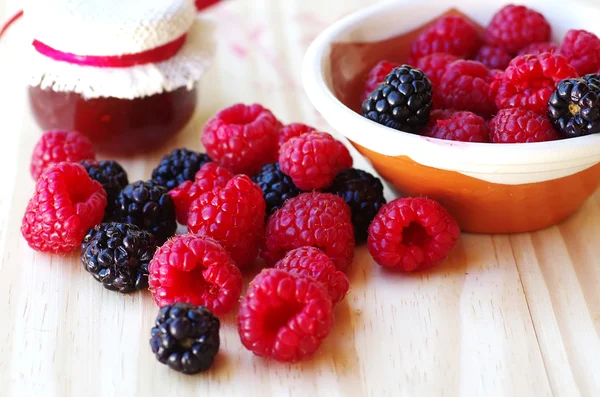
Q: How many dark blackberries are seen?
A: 9